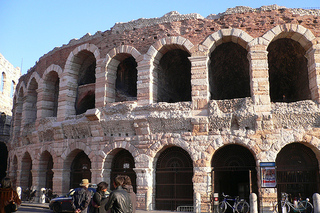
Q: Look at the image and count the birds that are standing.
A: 0